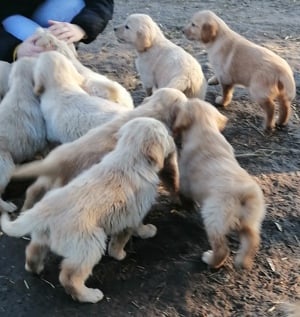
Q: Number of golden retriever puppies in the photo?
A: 9